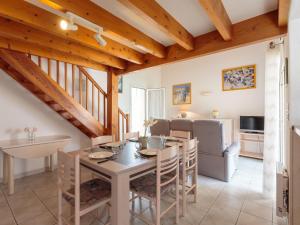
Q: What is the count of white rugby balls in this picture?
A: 0